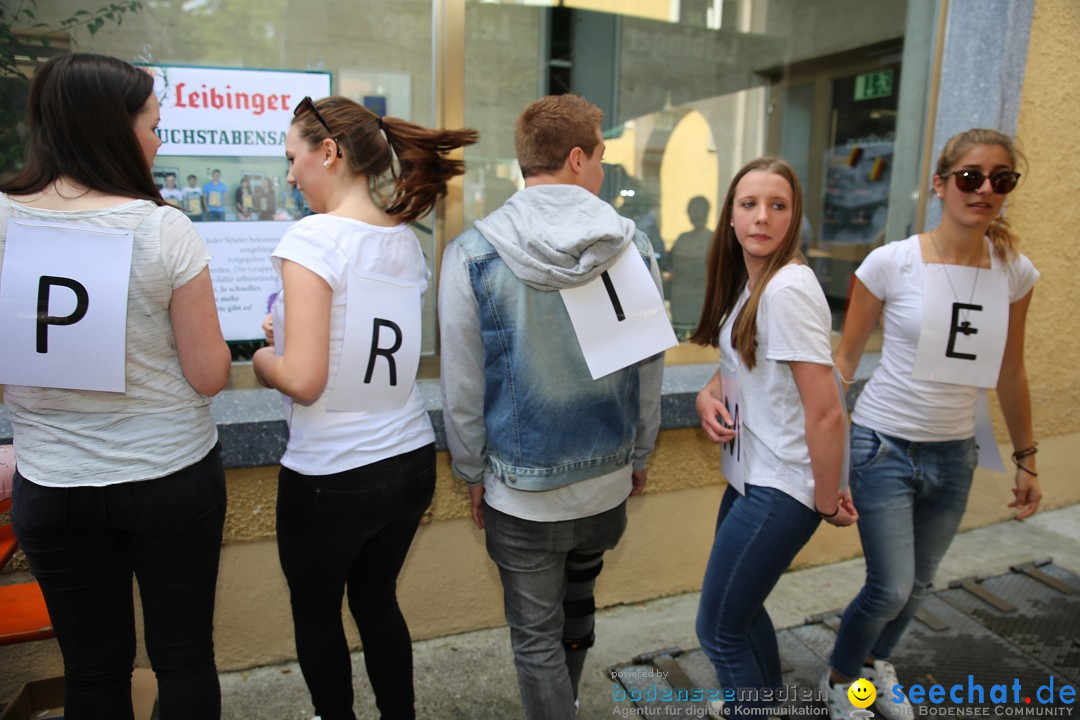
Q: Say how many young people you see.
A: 5